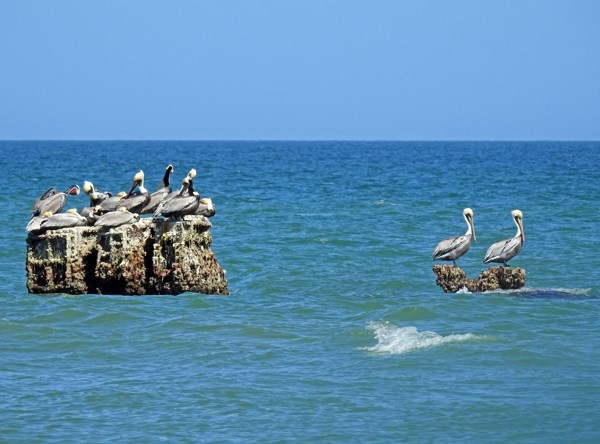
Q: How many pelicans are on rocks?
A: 14